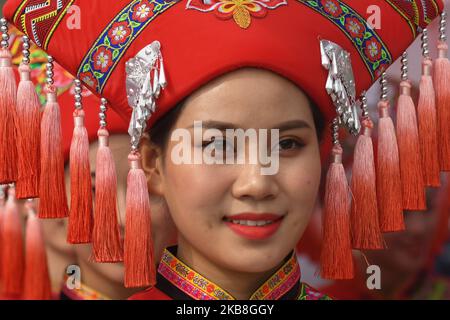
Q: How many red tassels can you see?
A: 15